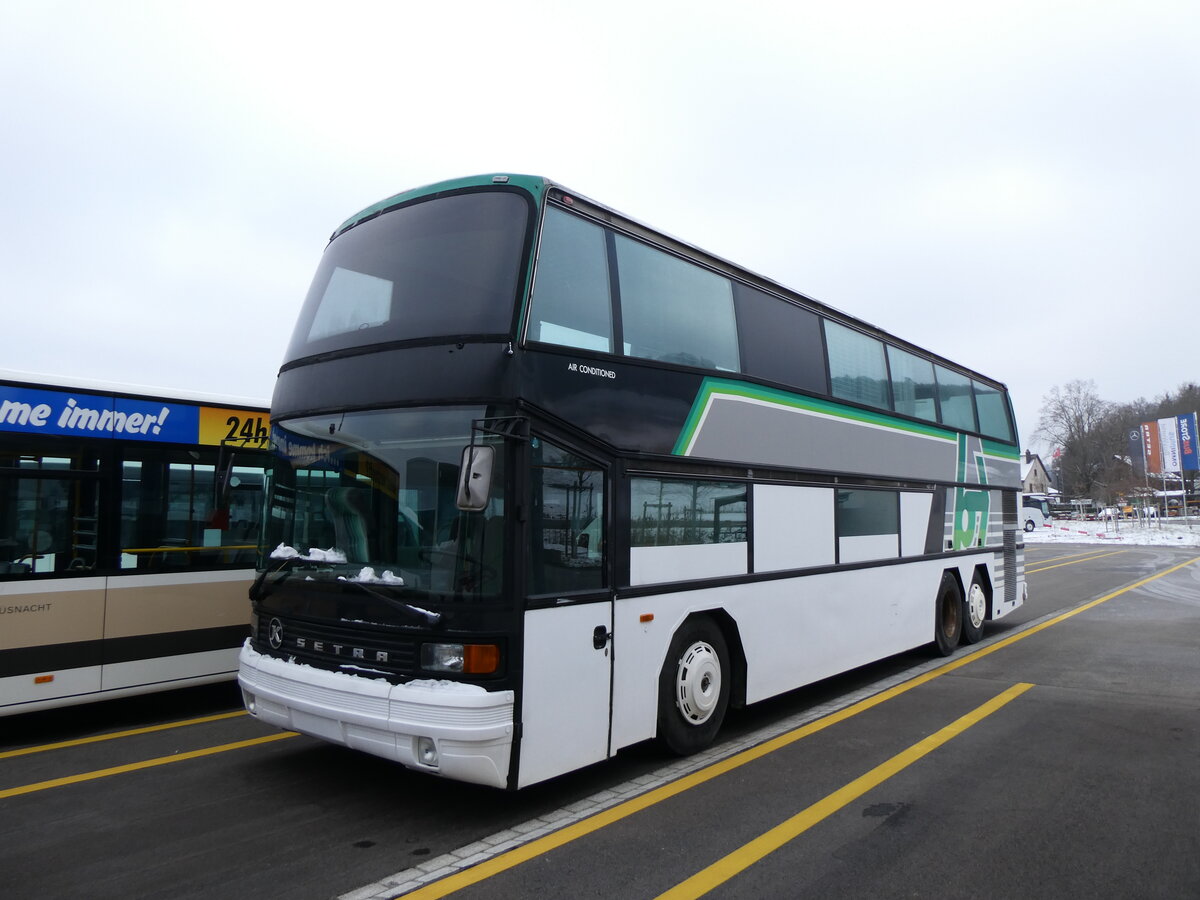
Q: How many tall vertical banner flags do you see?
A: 4